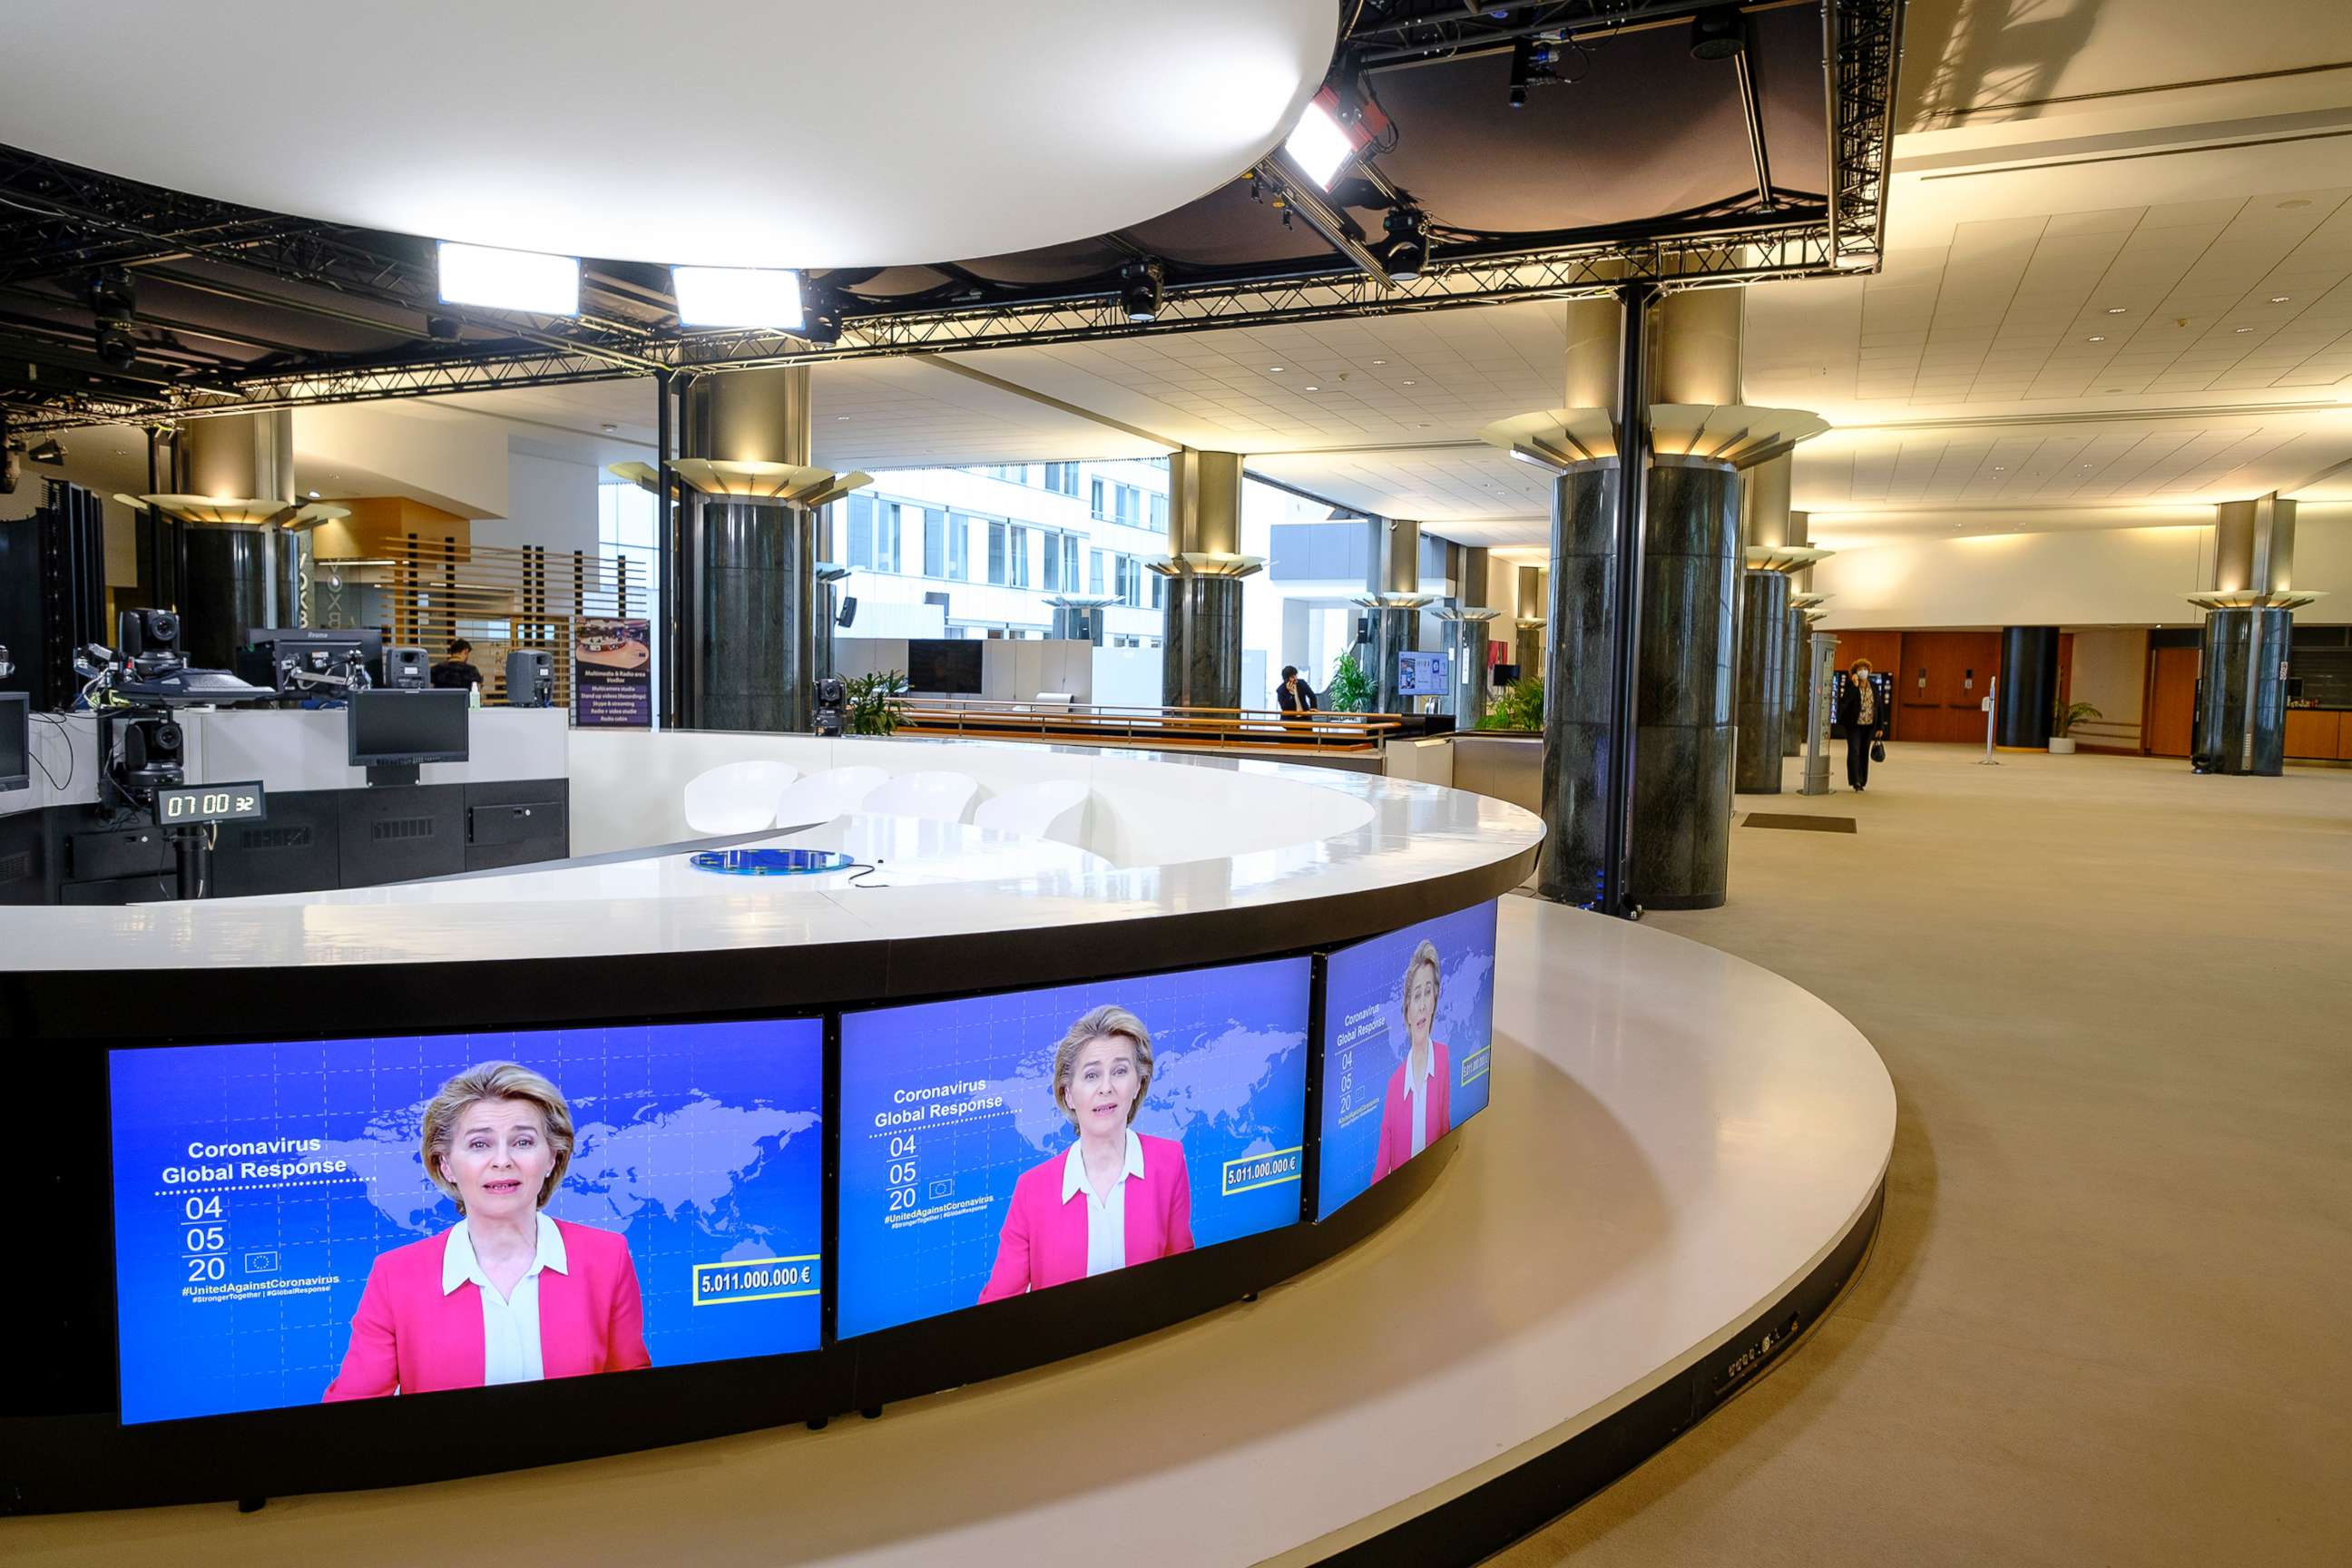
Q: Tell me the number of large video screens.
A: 3